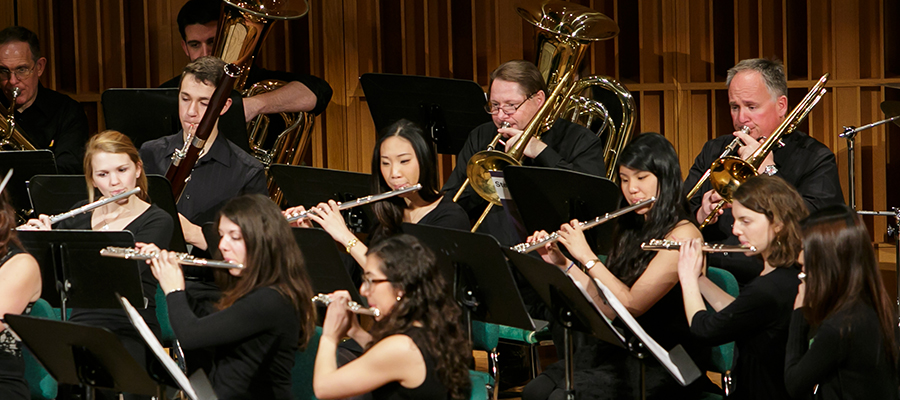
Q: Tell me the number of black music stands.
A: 13